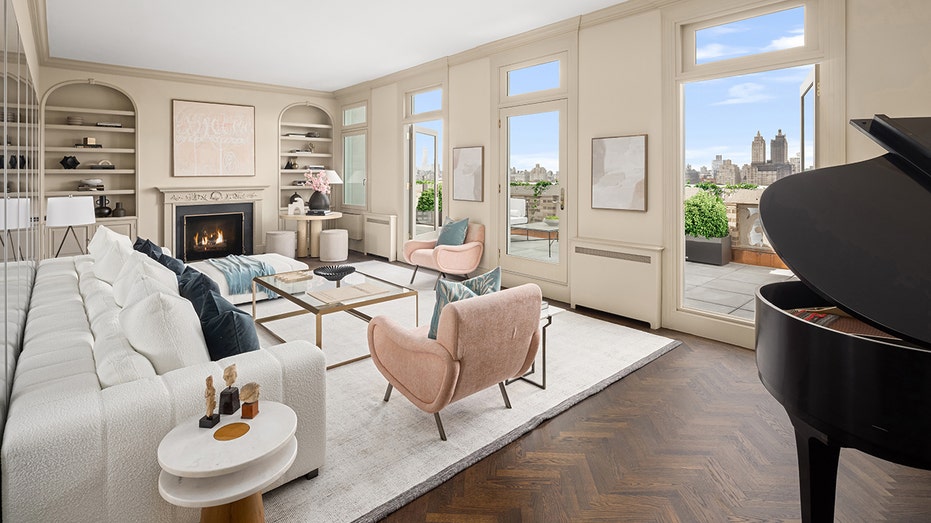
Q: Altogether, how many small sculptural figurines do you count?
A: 3